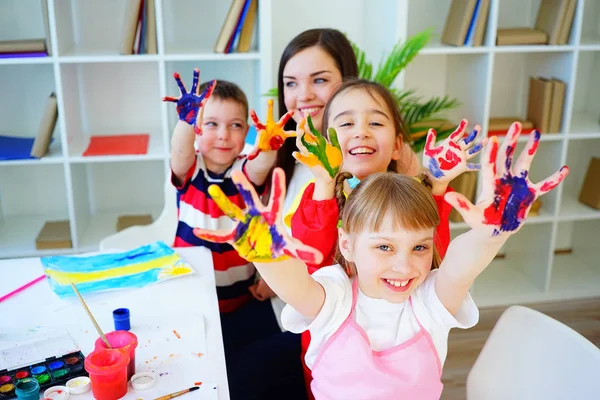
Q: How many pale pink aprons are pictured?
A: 1